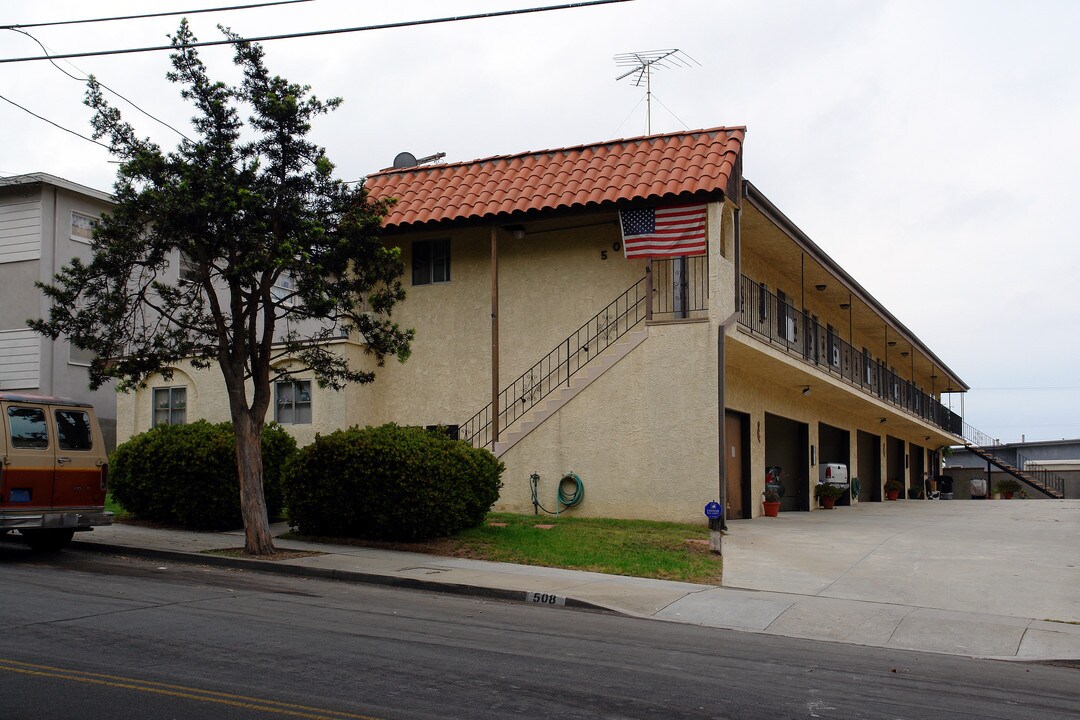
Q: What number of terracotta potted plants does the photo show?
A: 4